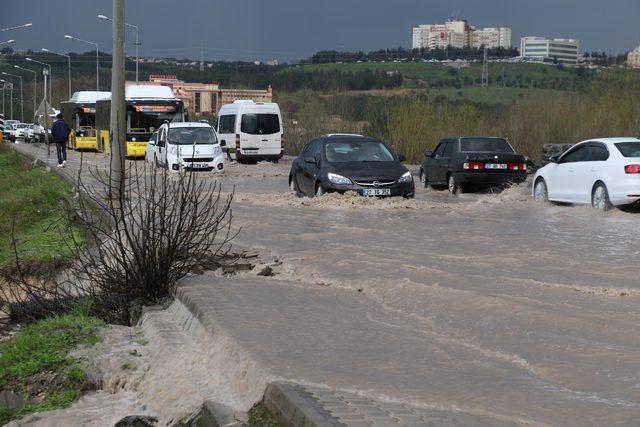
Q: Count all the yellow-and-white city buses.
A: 2